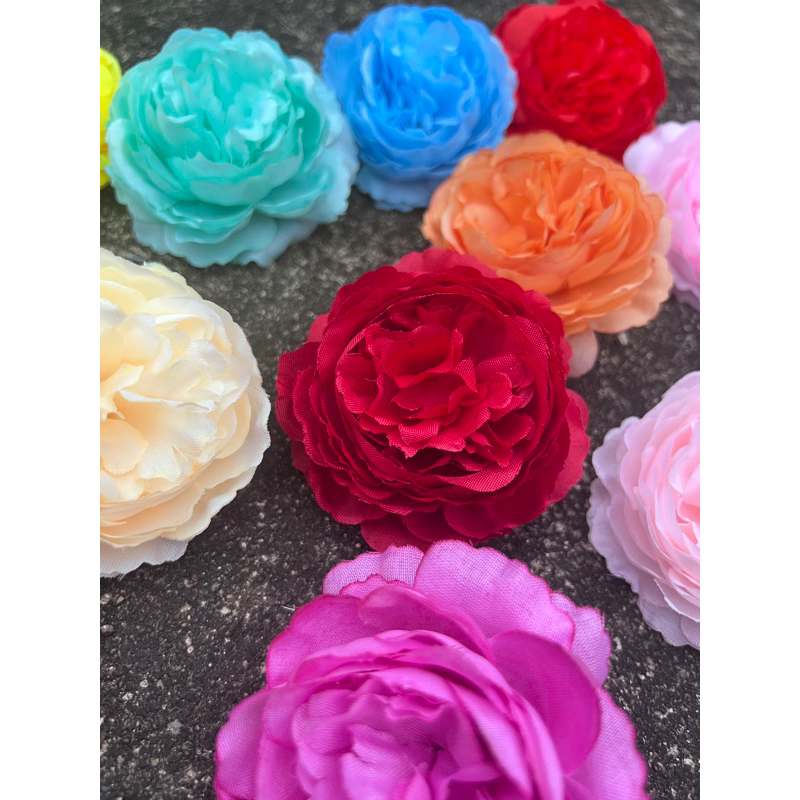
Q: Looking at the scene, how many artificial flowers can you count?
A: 10